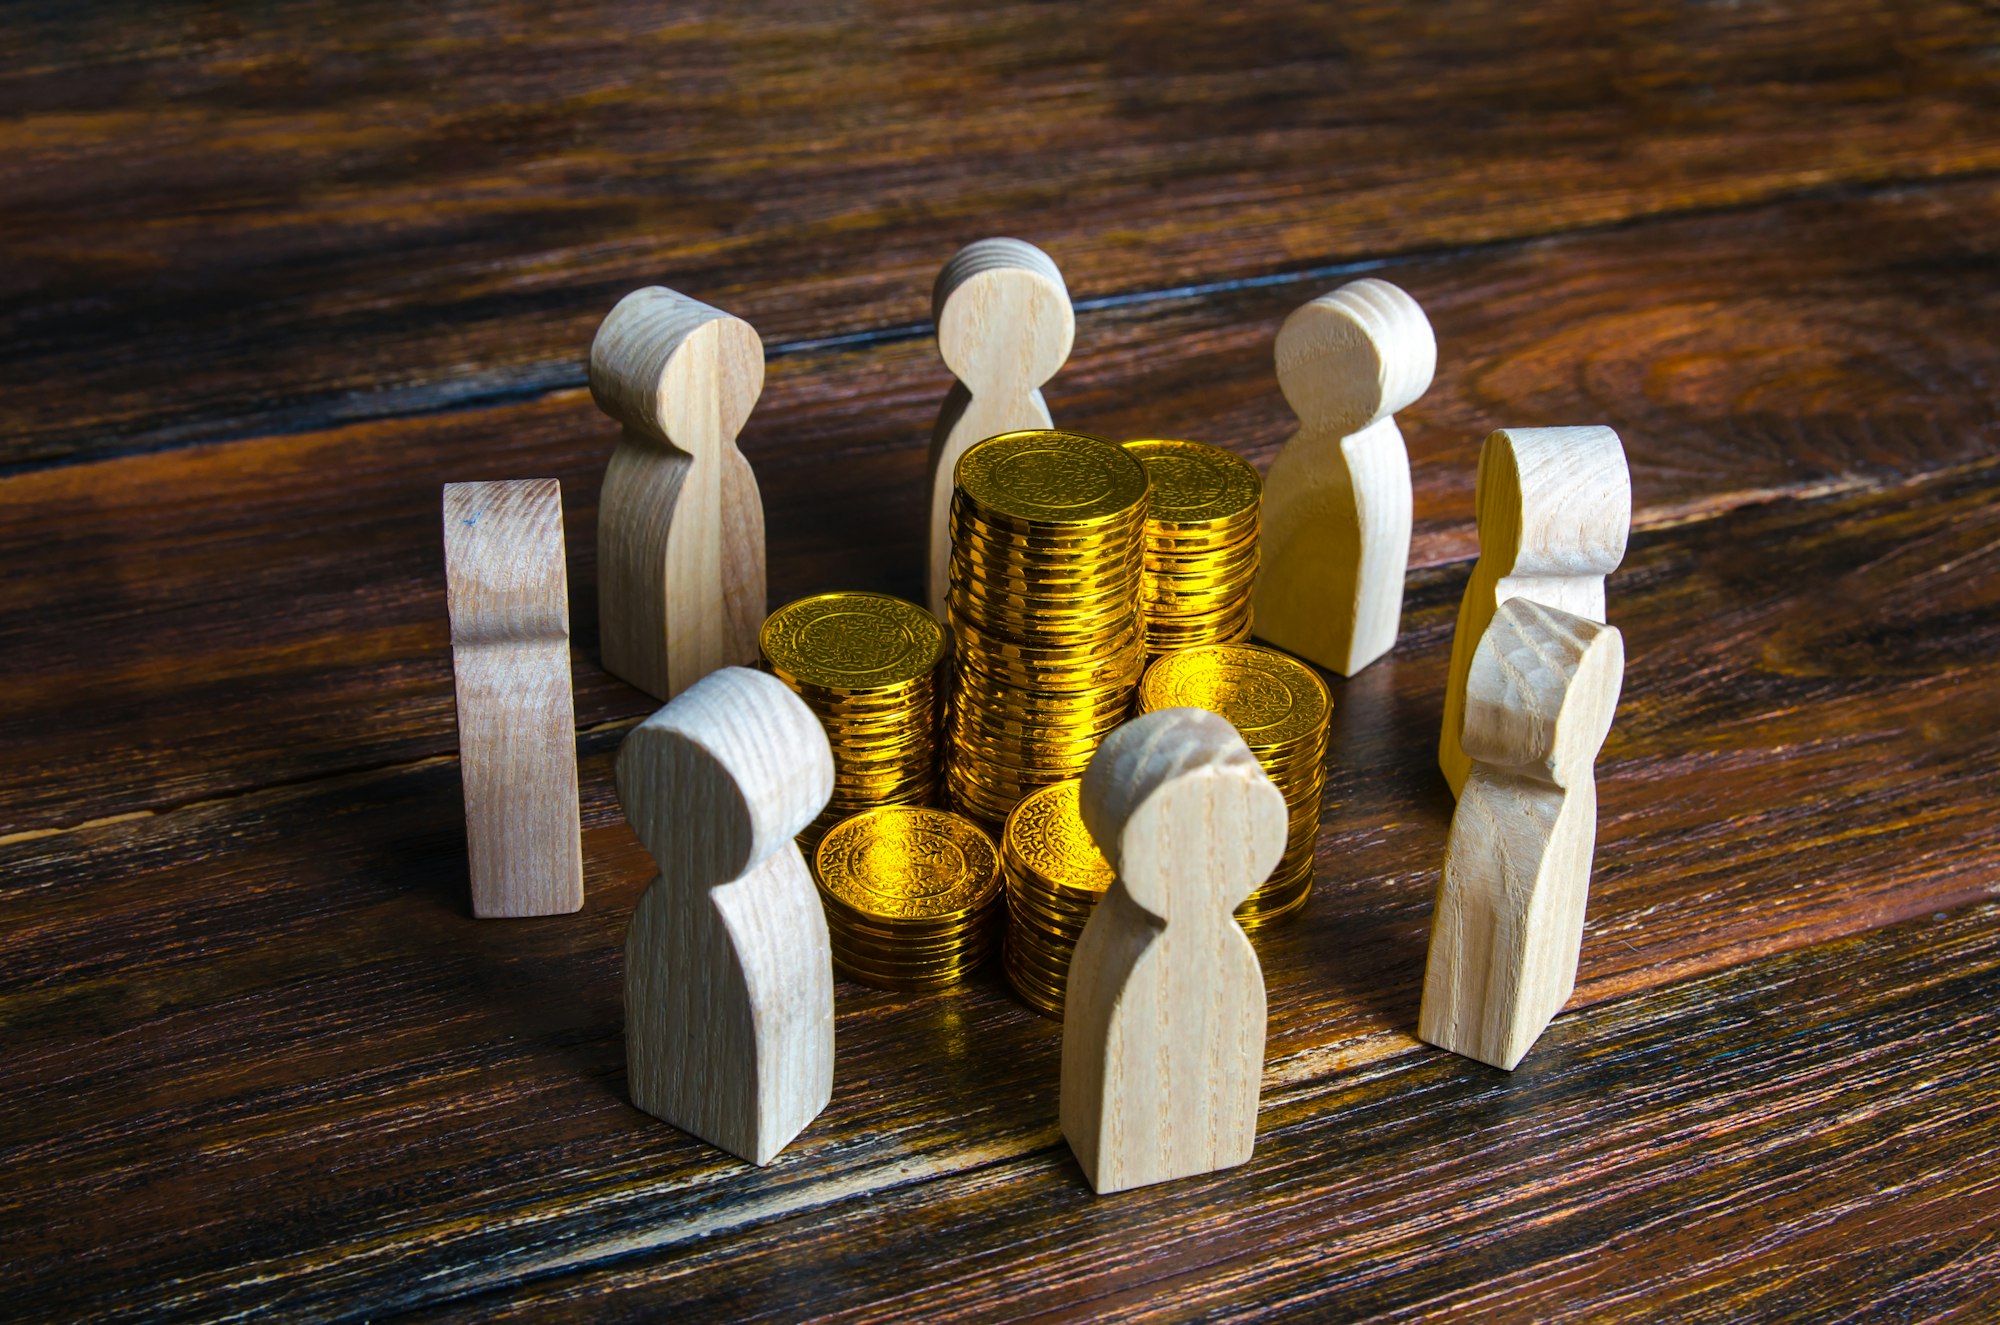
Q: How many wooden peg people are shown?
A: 8